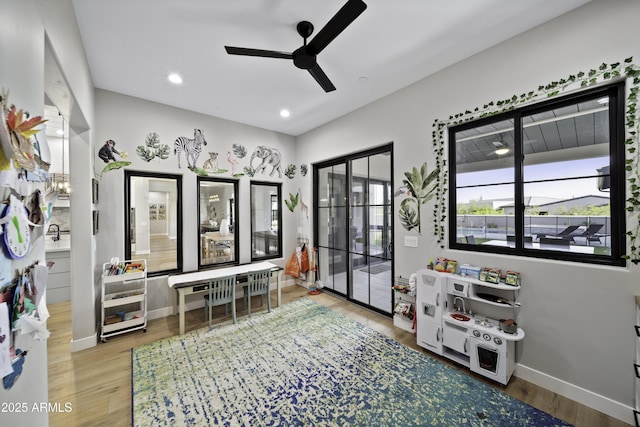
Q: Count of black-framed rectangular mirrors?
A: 3